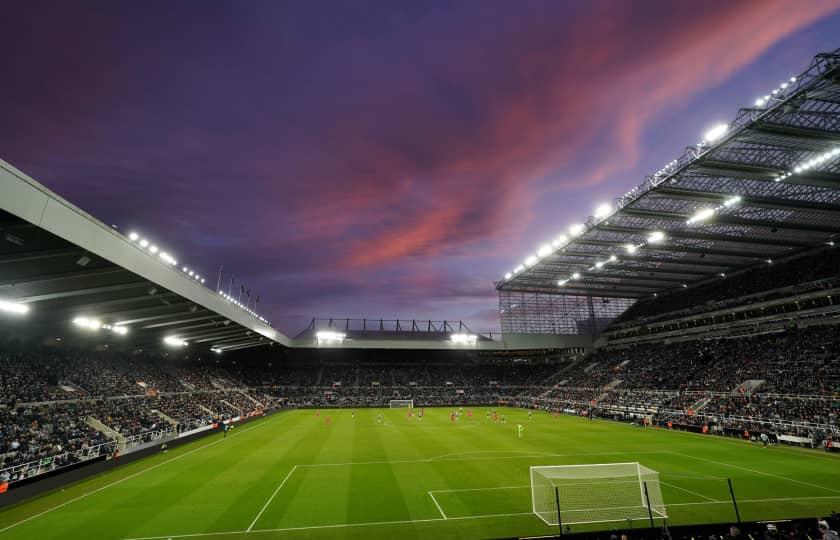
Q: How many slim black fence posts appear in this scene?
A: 3